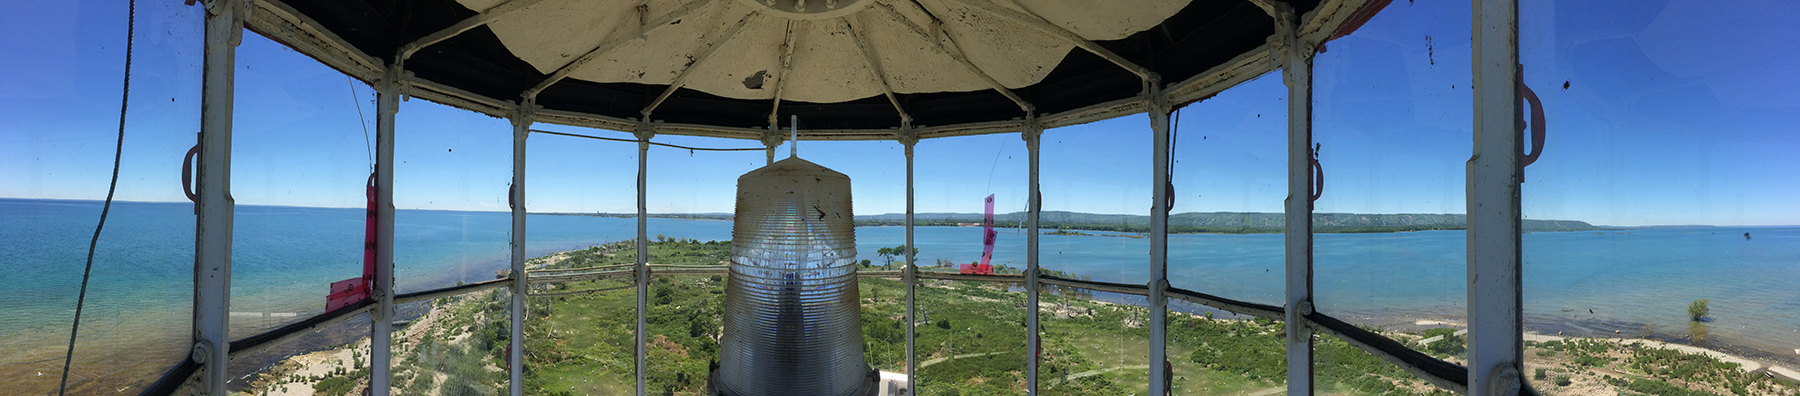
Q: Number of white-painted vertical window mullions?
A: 10